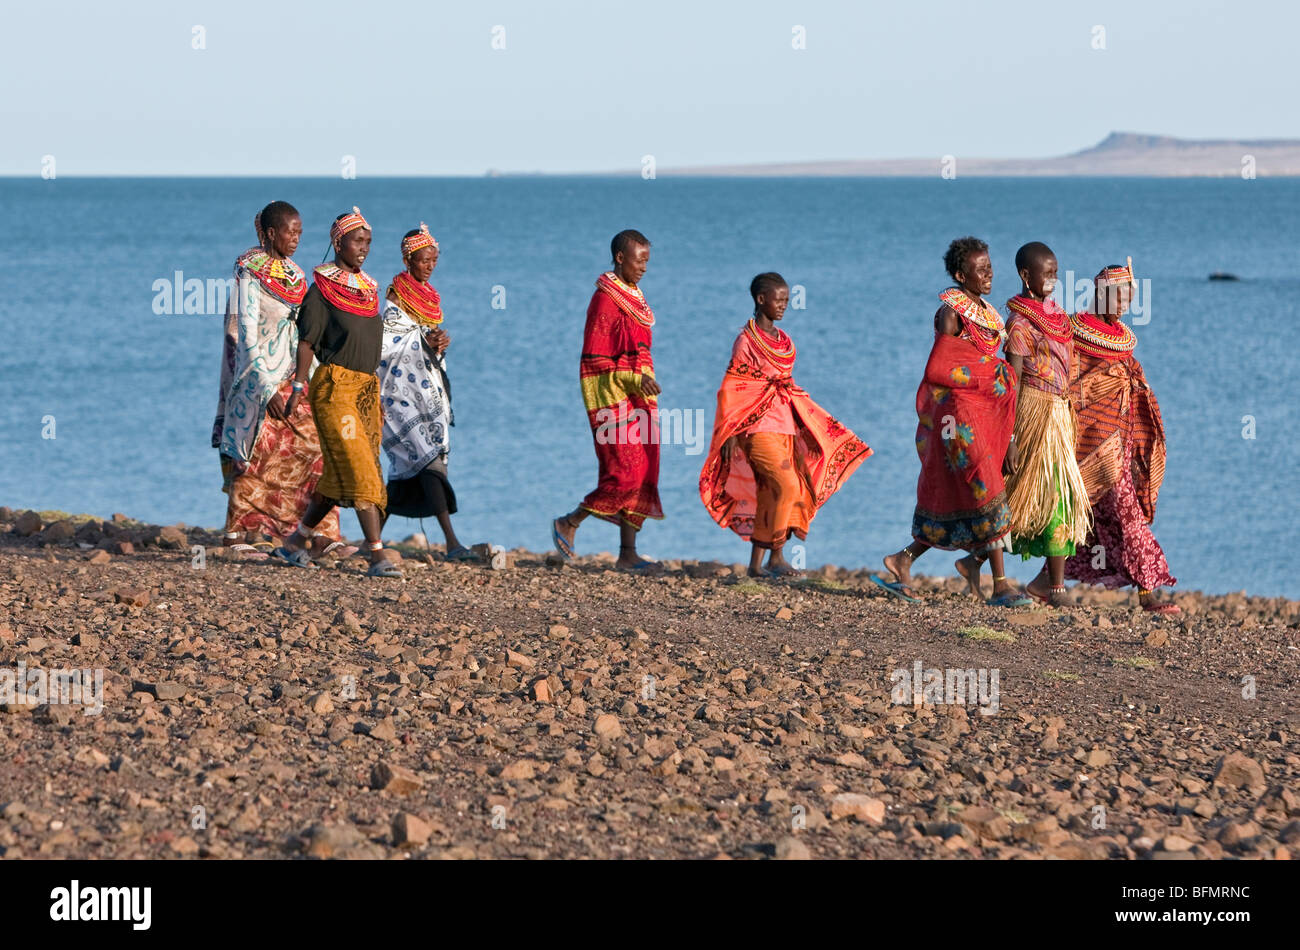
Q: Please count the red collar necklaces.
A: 8